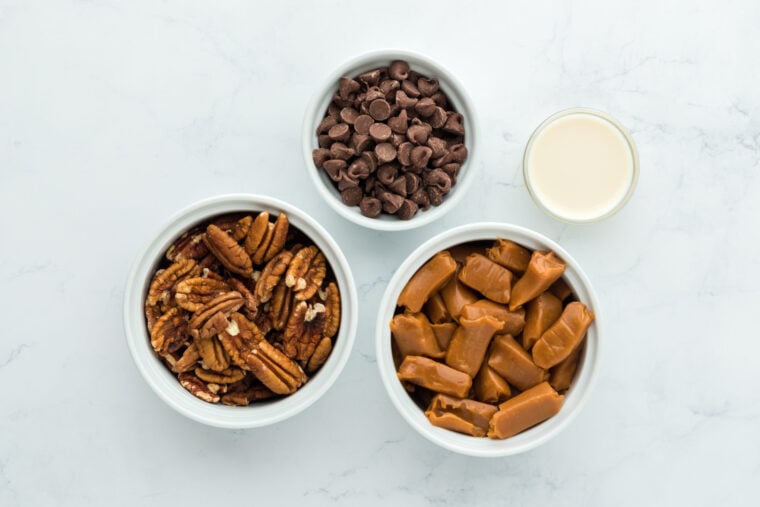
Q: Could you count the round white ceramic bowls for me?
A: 3